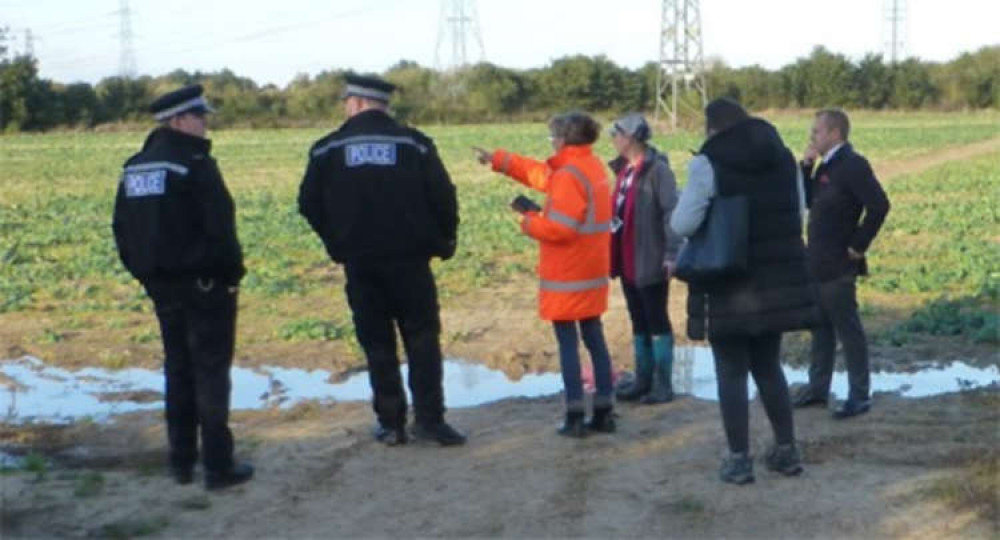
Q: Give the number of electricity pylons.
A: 5